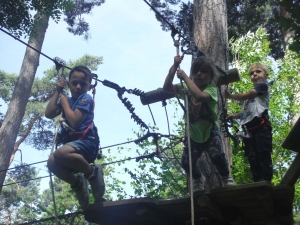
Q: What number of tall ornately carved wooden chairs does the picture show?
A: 0